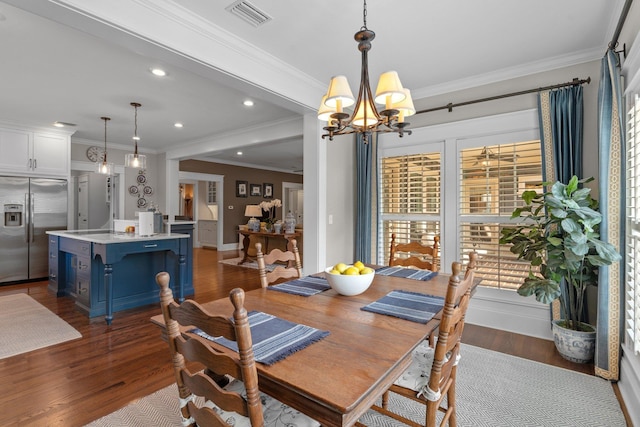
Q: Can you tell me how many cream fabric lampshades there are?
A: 6